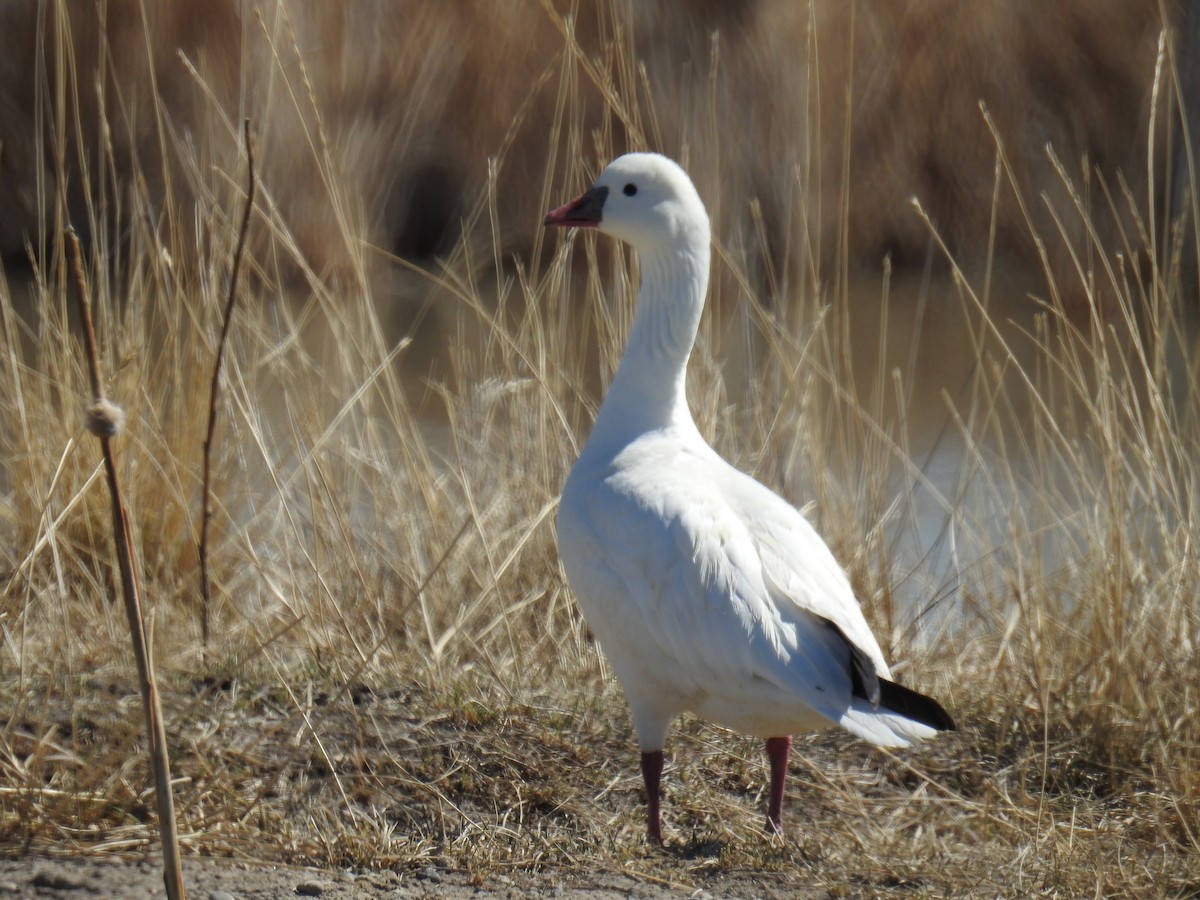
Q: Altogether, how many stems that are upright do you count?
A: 2